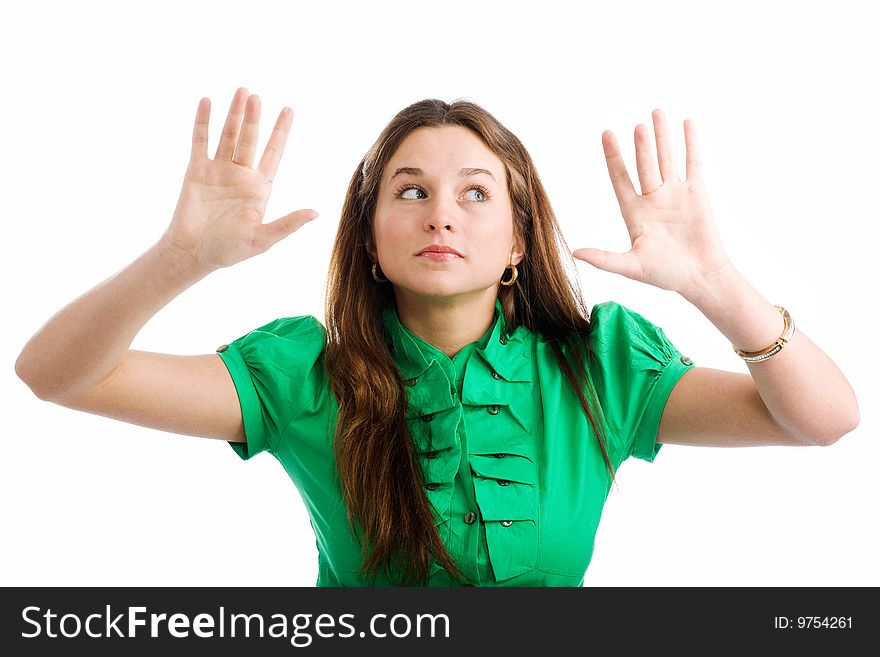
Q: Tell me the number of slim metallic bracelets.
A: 1